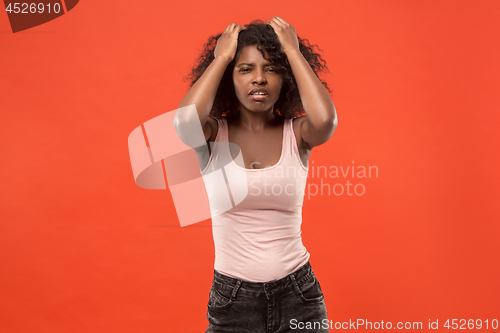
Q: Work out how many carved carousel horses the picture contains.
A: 0